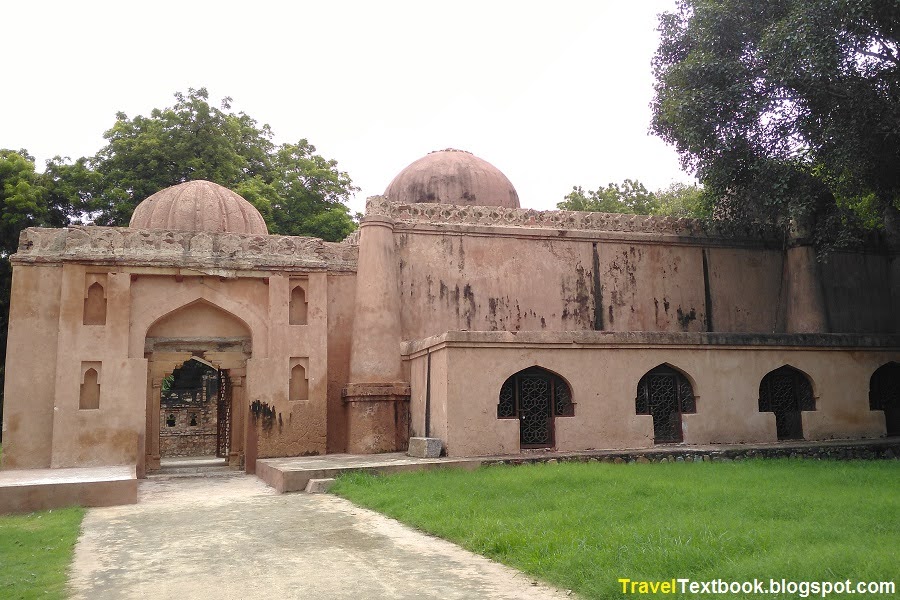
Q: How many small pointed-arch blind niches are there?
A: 4